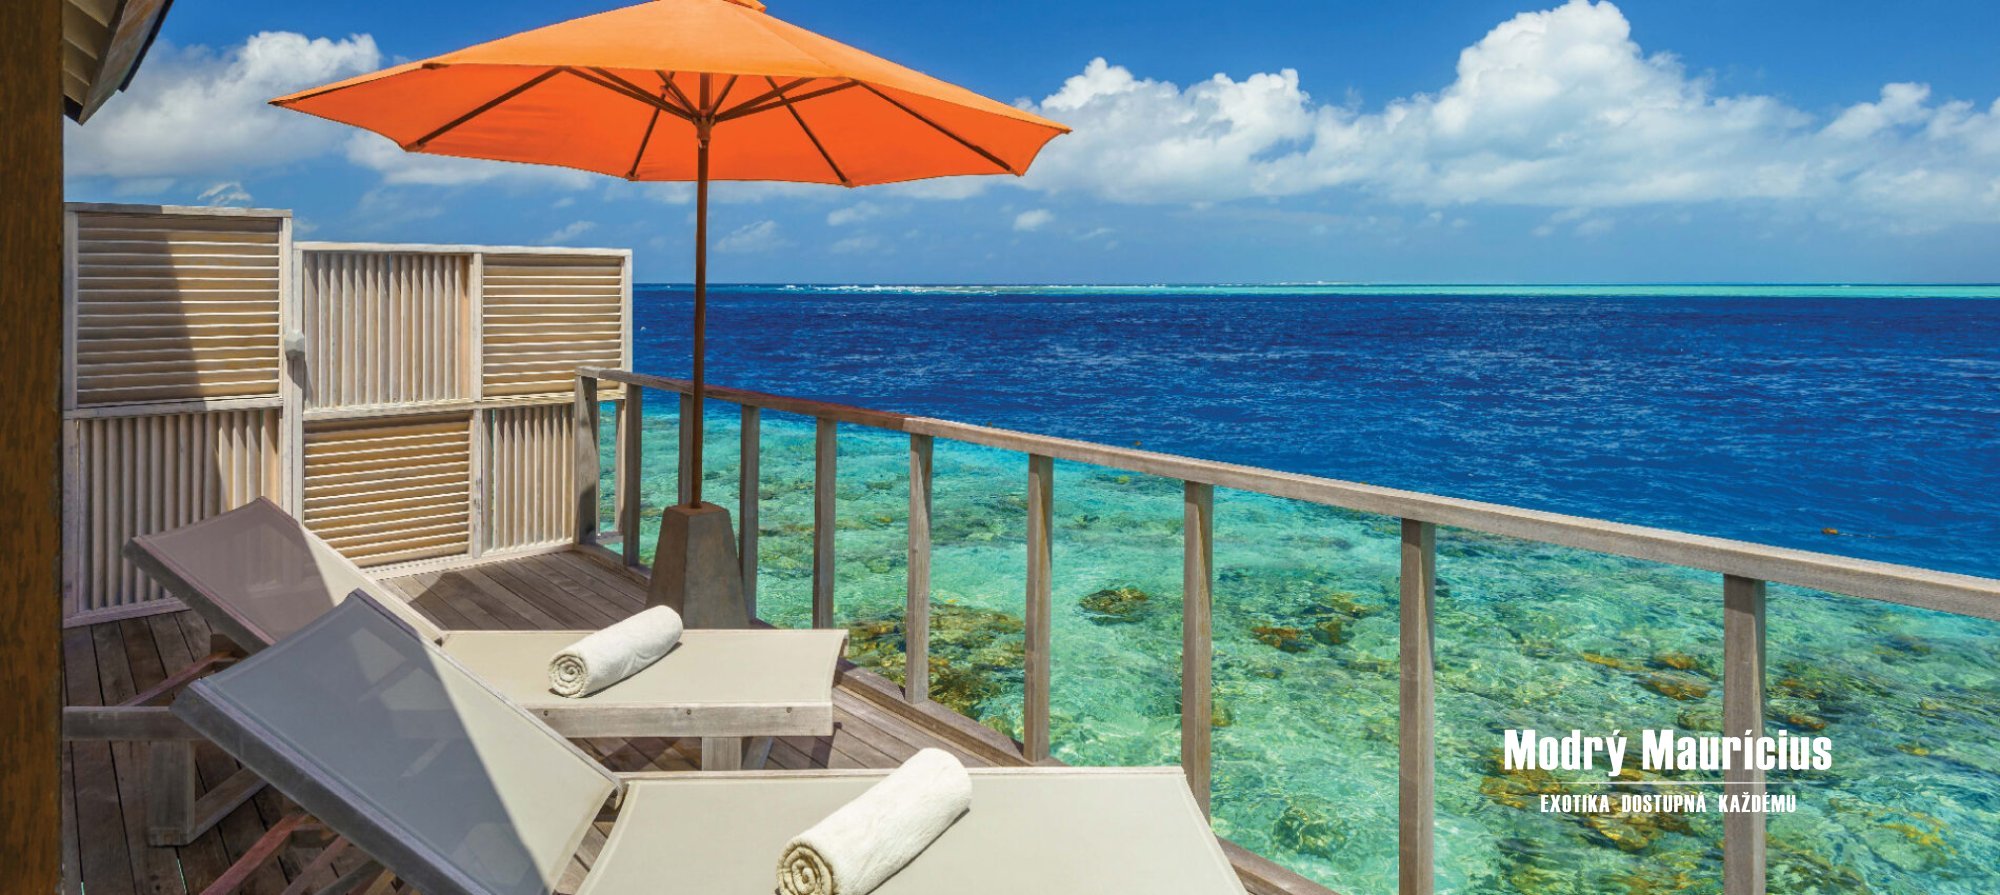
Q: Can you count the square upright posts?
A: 10